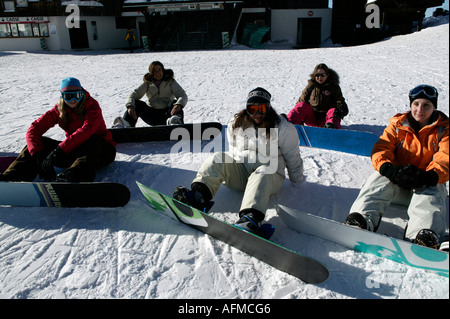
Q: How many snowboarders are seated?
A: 5